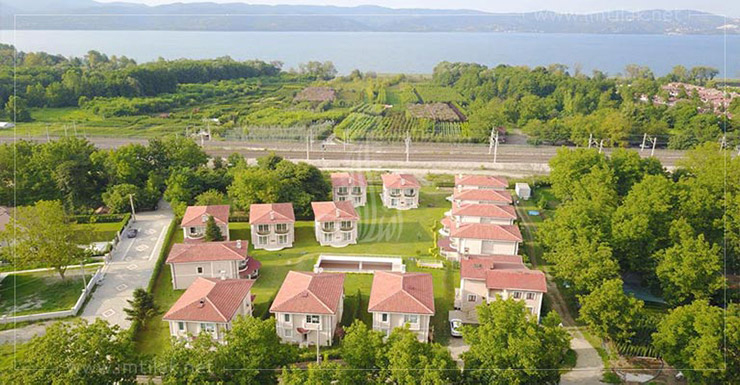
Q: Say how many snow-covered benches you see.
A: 0